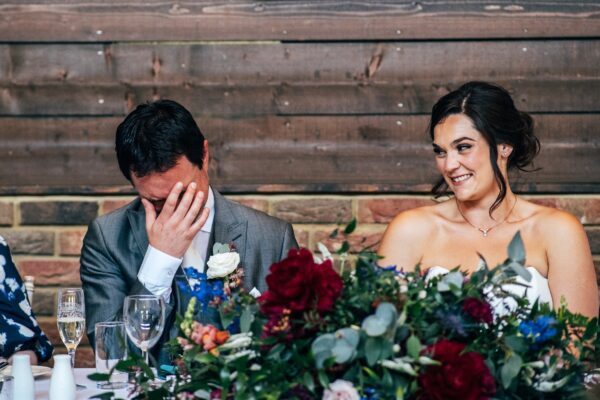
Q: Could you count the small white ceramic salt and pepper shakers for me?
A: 2